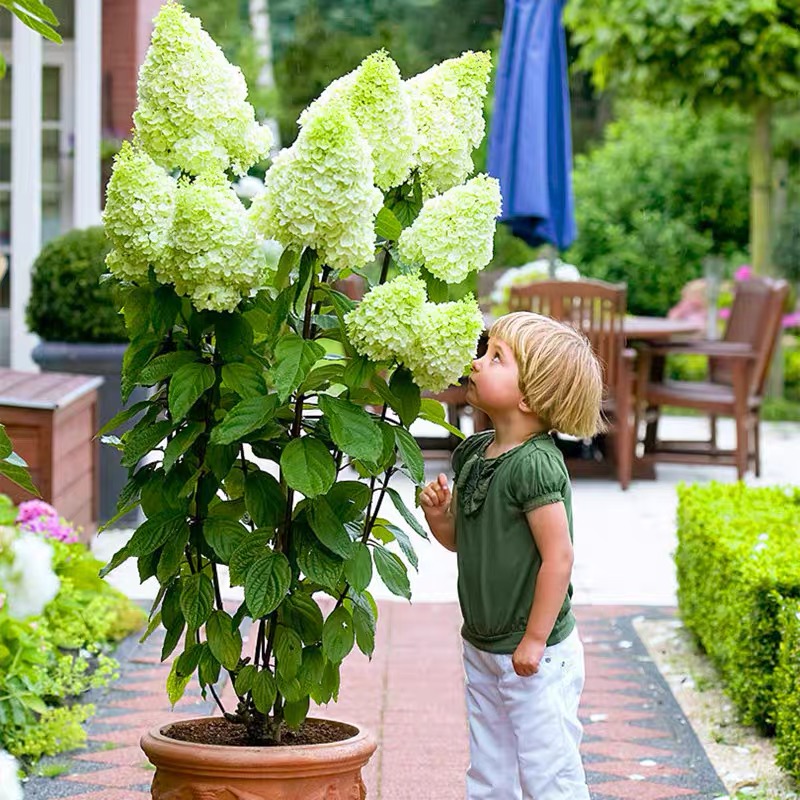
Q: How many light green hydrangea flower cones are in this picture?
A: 9